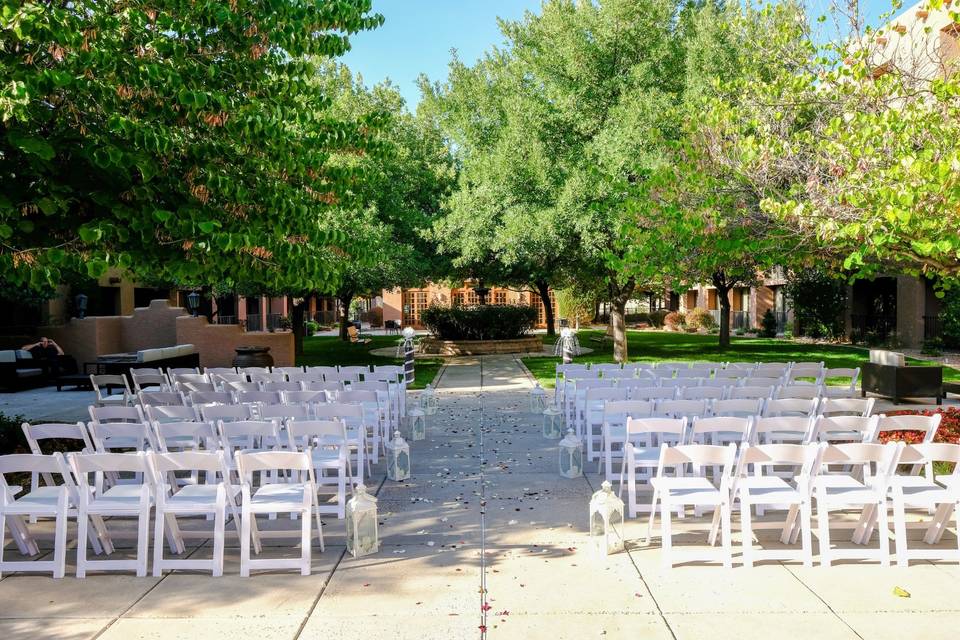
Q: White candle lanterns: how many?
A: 8